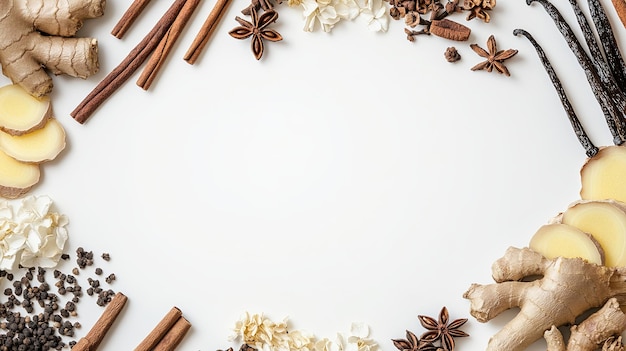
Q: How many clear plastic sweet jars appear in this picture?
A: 0